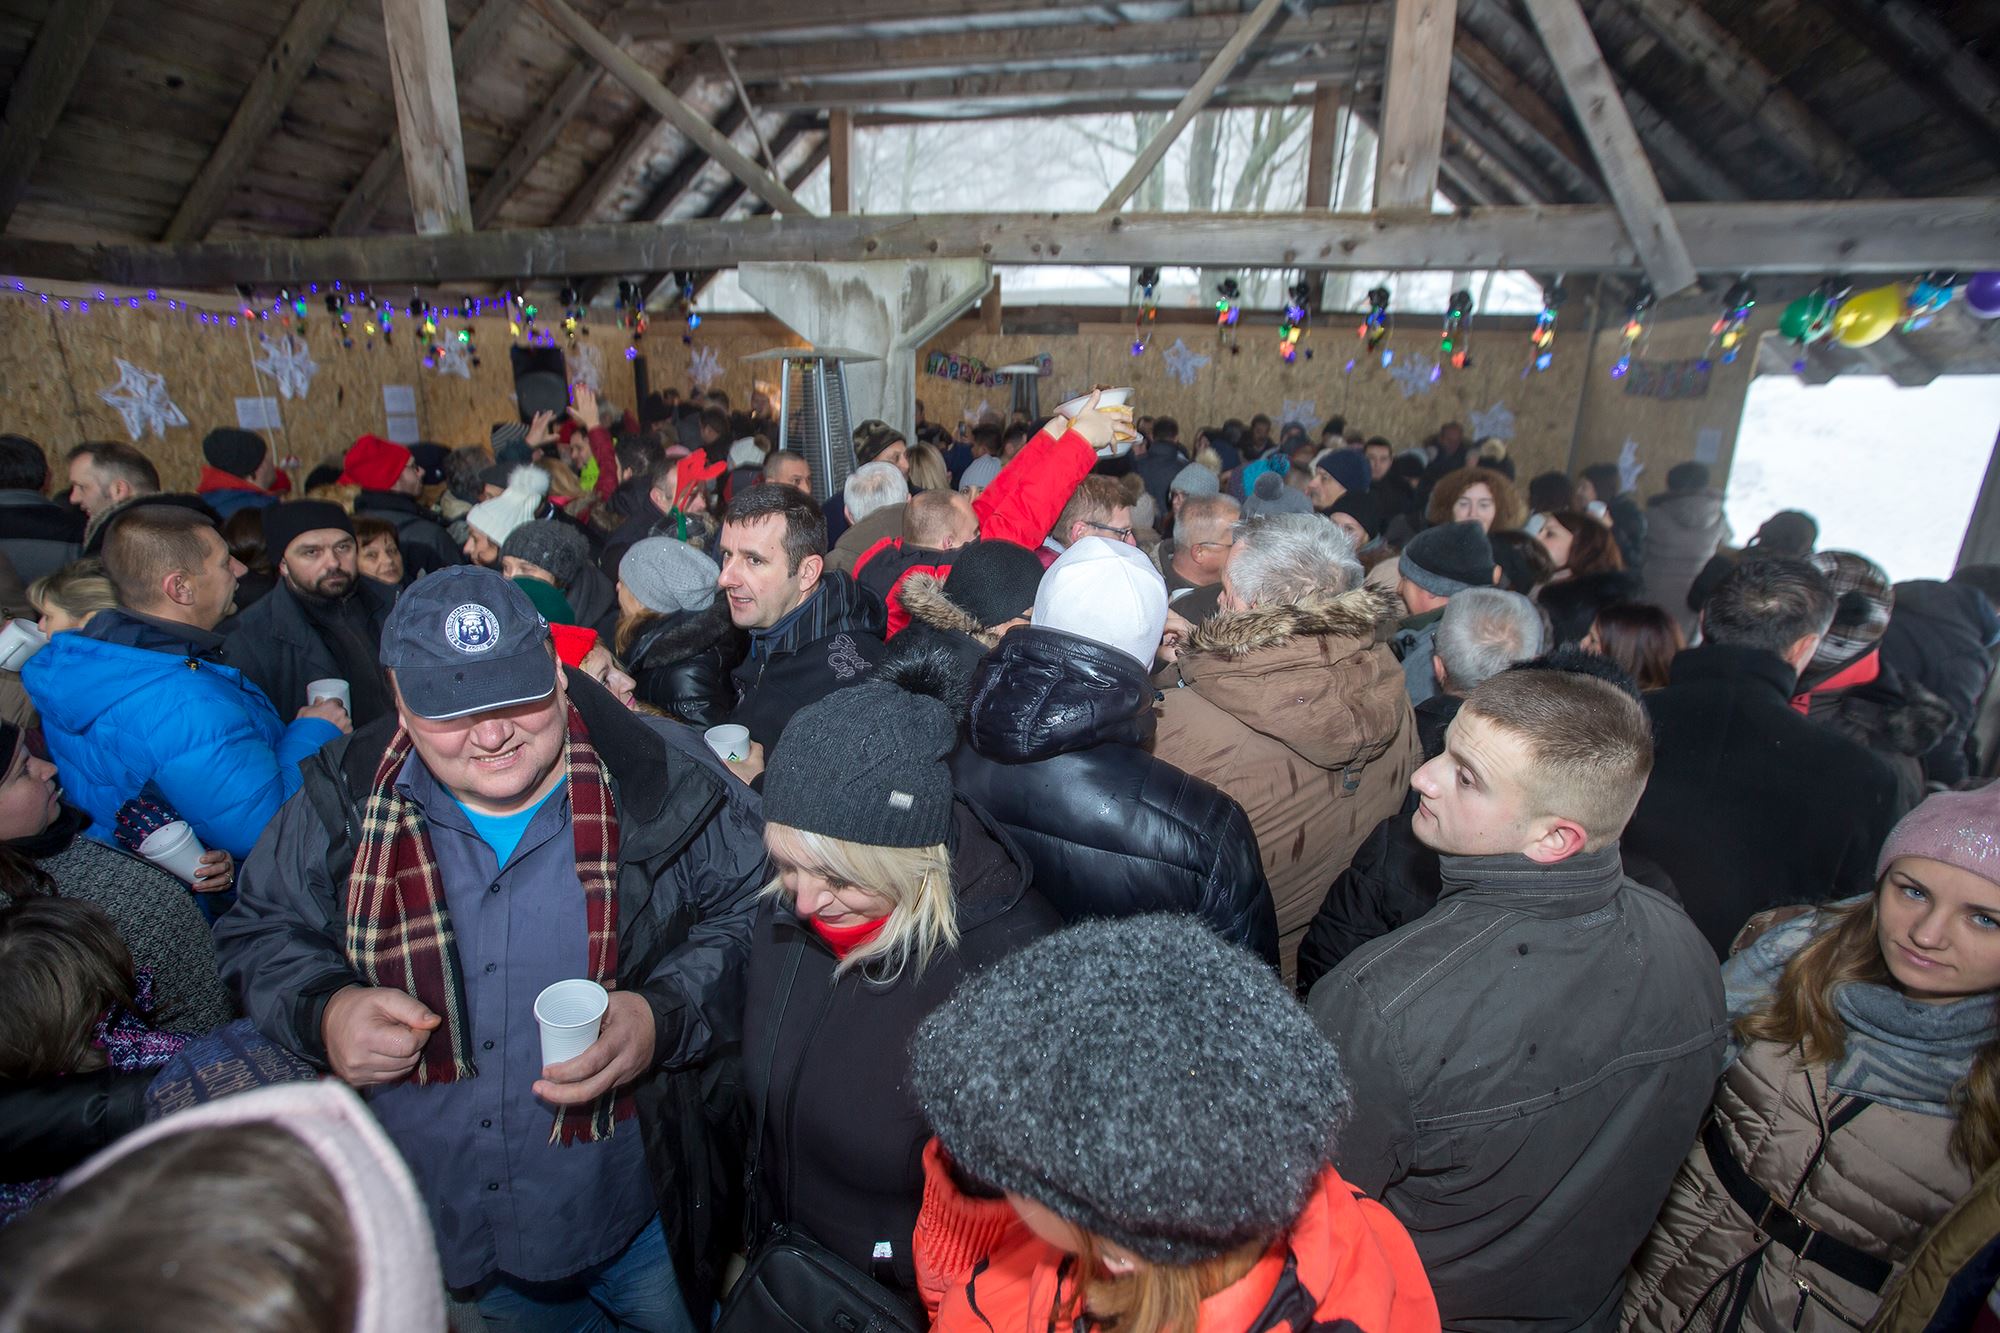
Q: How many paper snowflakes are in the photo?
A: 11